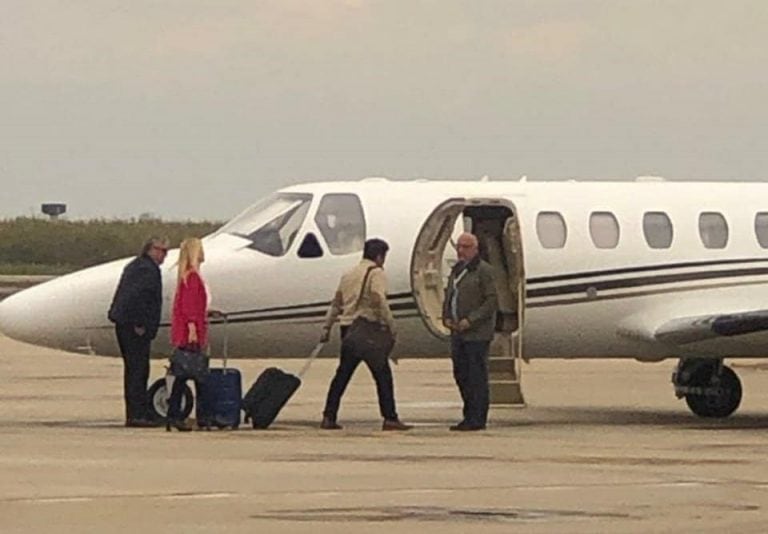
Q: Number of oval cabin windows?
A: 5